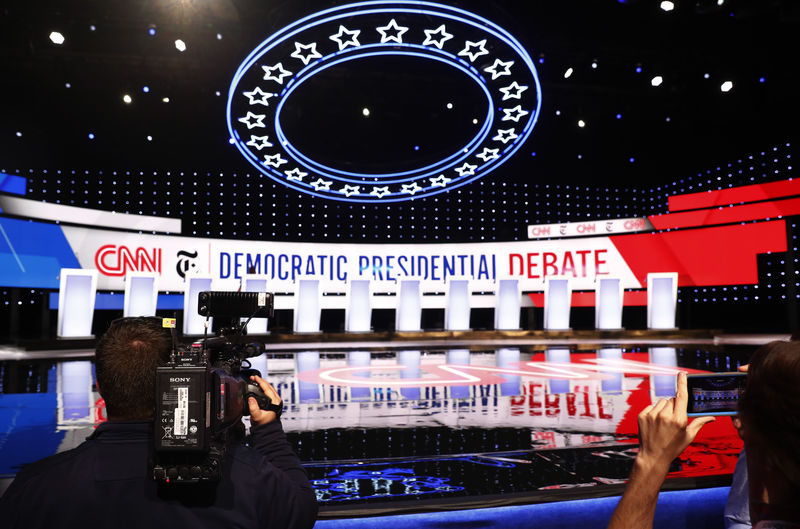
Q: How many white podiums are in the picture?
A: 12